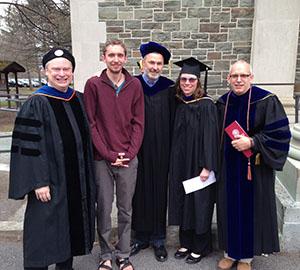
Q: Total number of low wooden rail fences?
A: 1